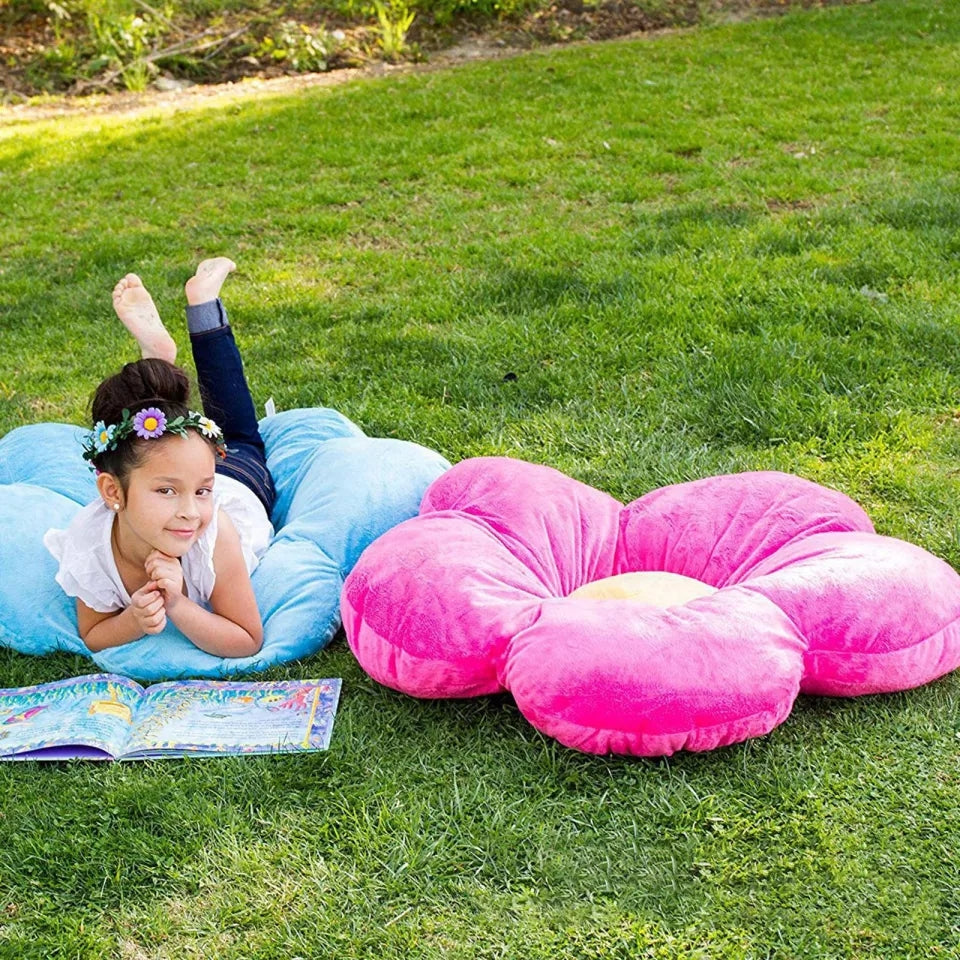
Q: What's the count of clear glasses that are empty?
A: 0